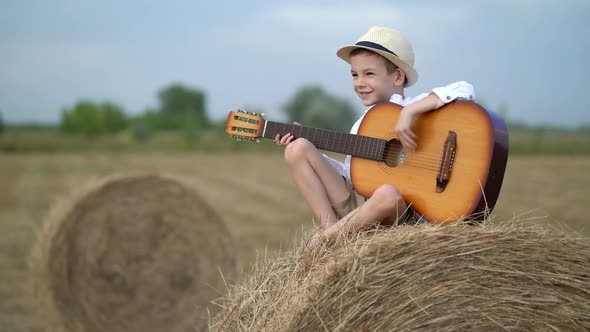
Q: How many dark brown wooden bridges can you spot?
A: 1